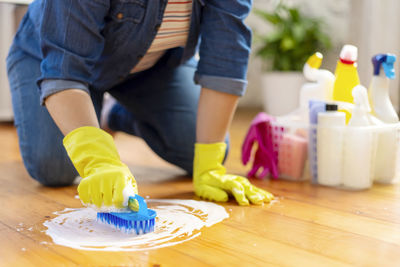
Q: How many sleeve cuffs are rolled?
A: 2